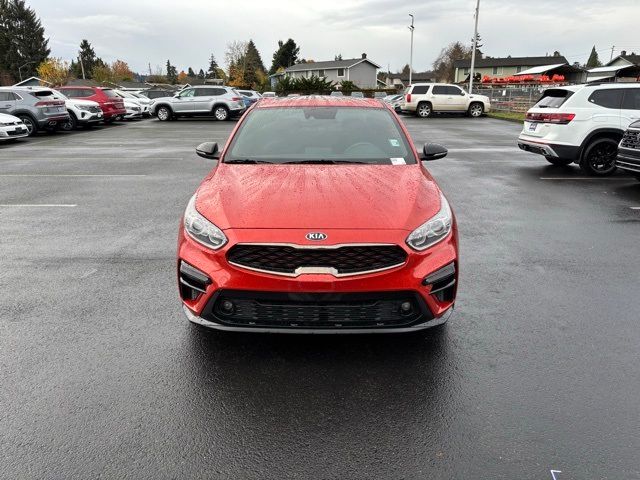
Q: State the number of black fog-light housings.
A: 2